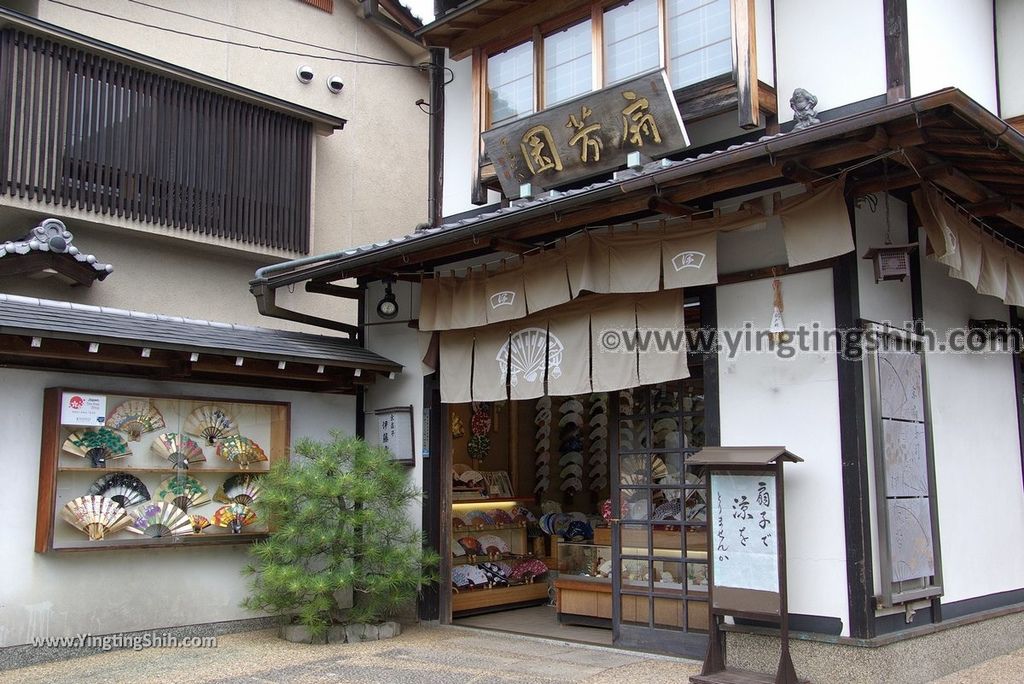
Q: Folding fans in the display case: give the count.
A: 12